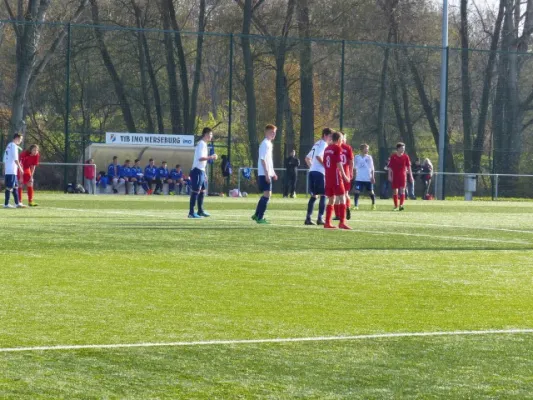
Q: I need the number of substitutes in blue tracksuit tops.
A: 6